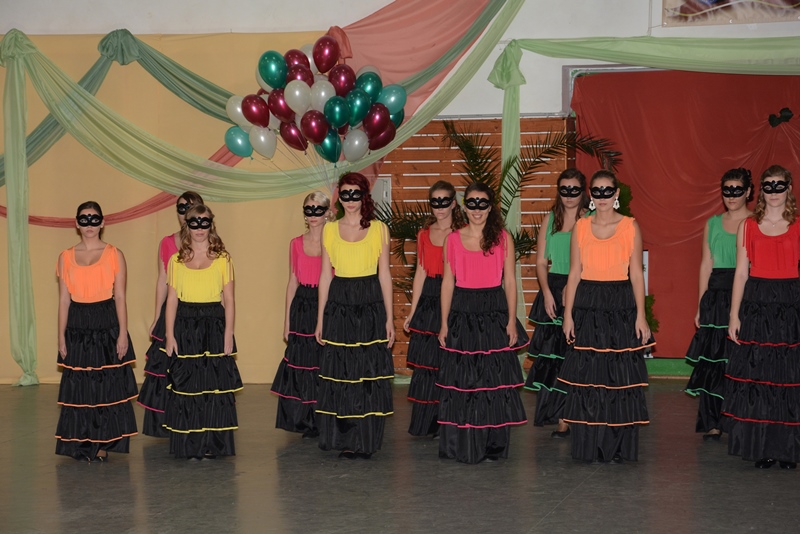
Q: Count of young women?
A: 11